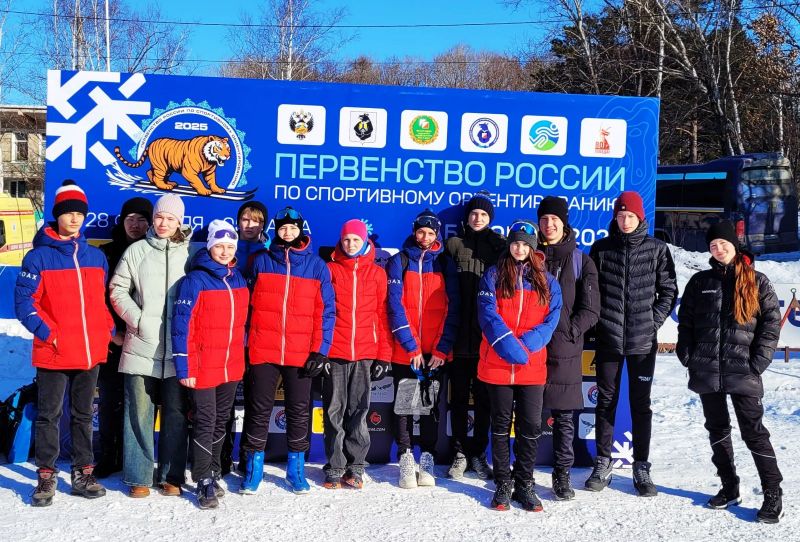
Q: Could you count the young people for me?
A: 13